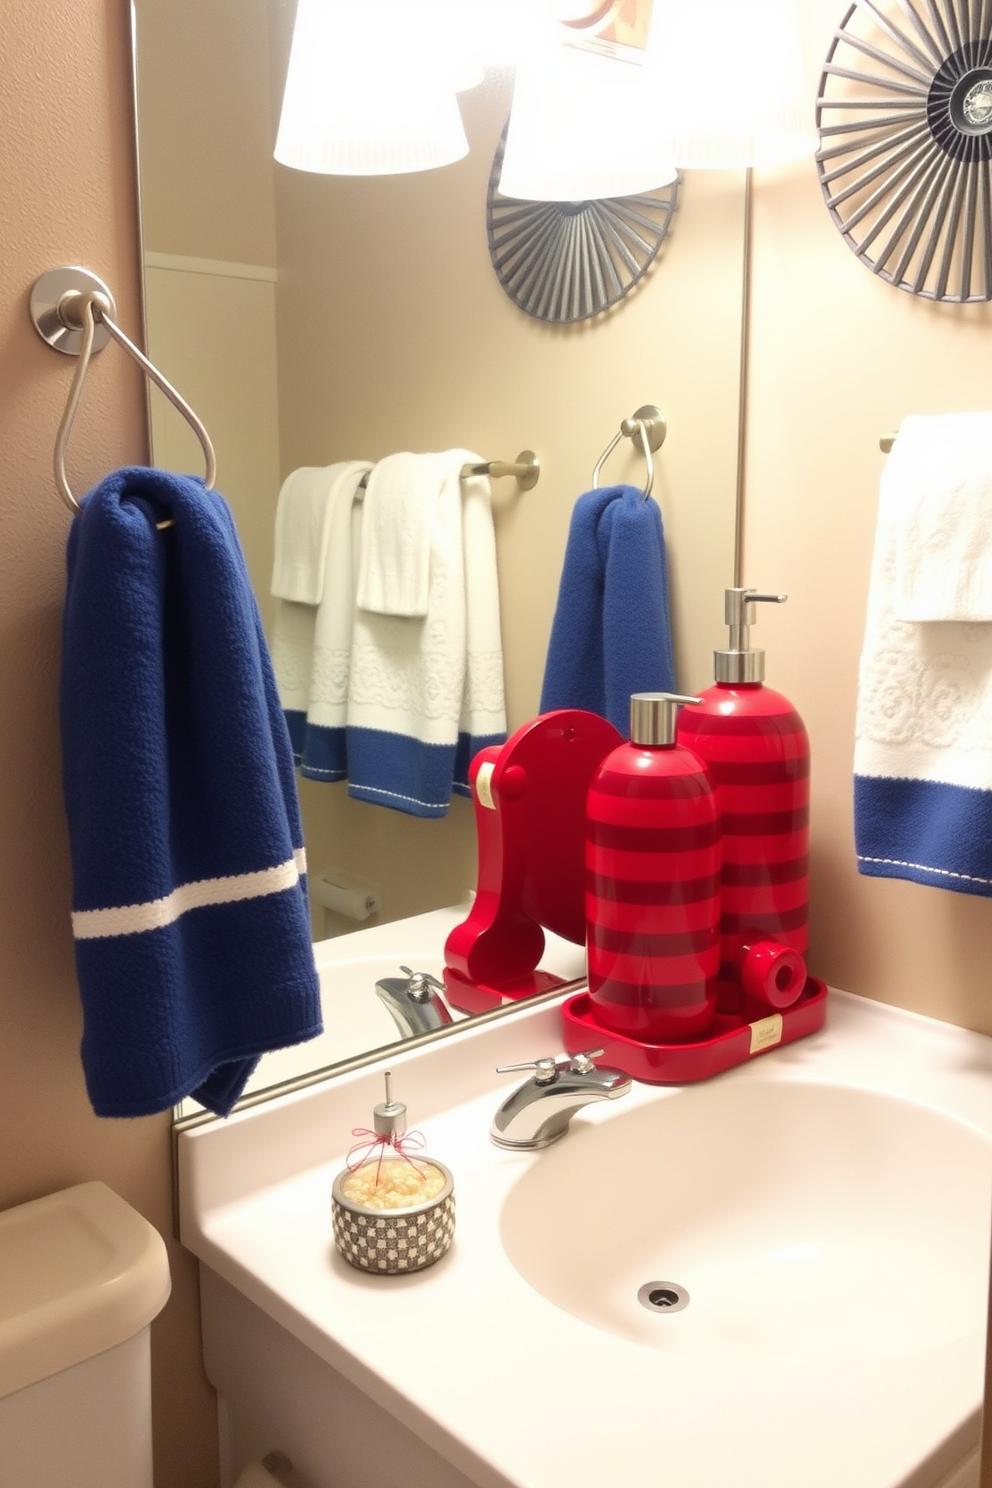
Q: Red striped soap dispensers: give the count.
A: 2